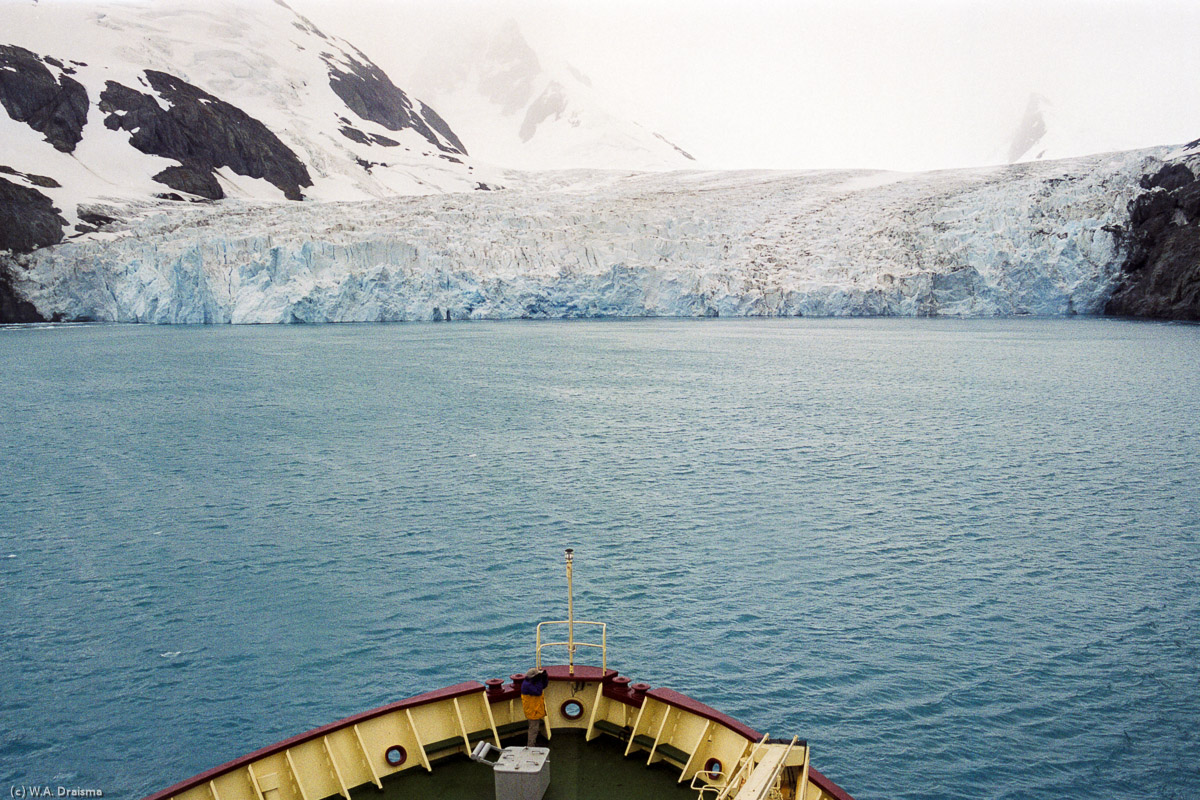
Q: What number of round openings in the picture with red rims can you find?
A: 3